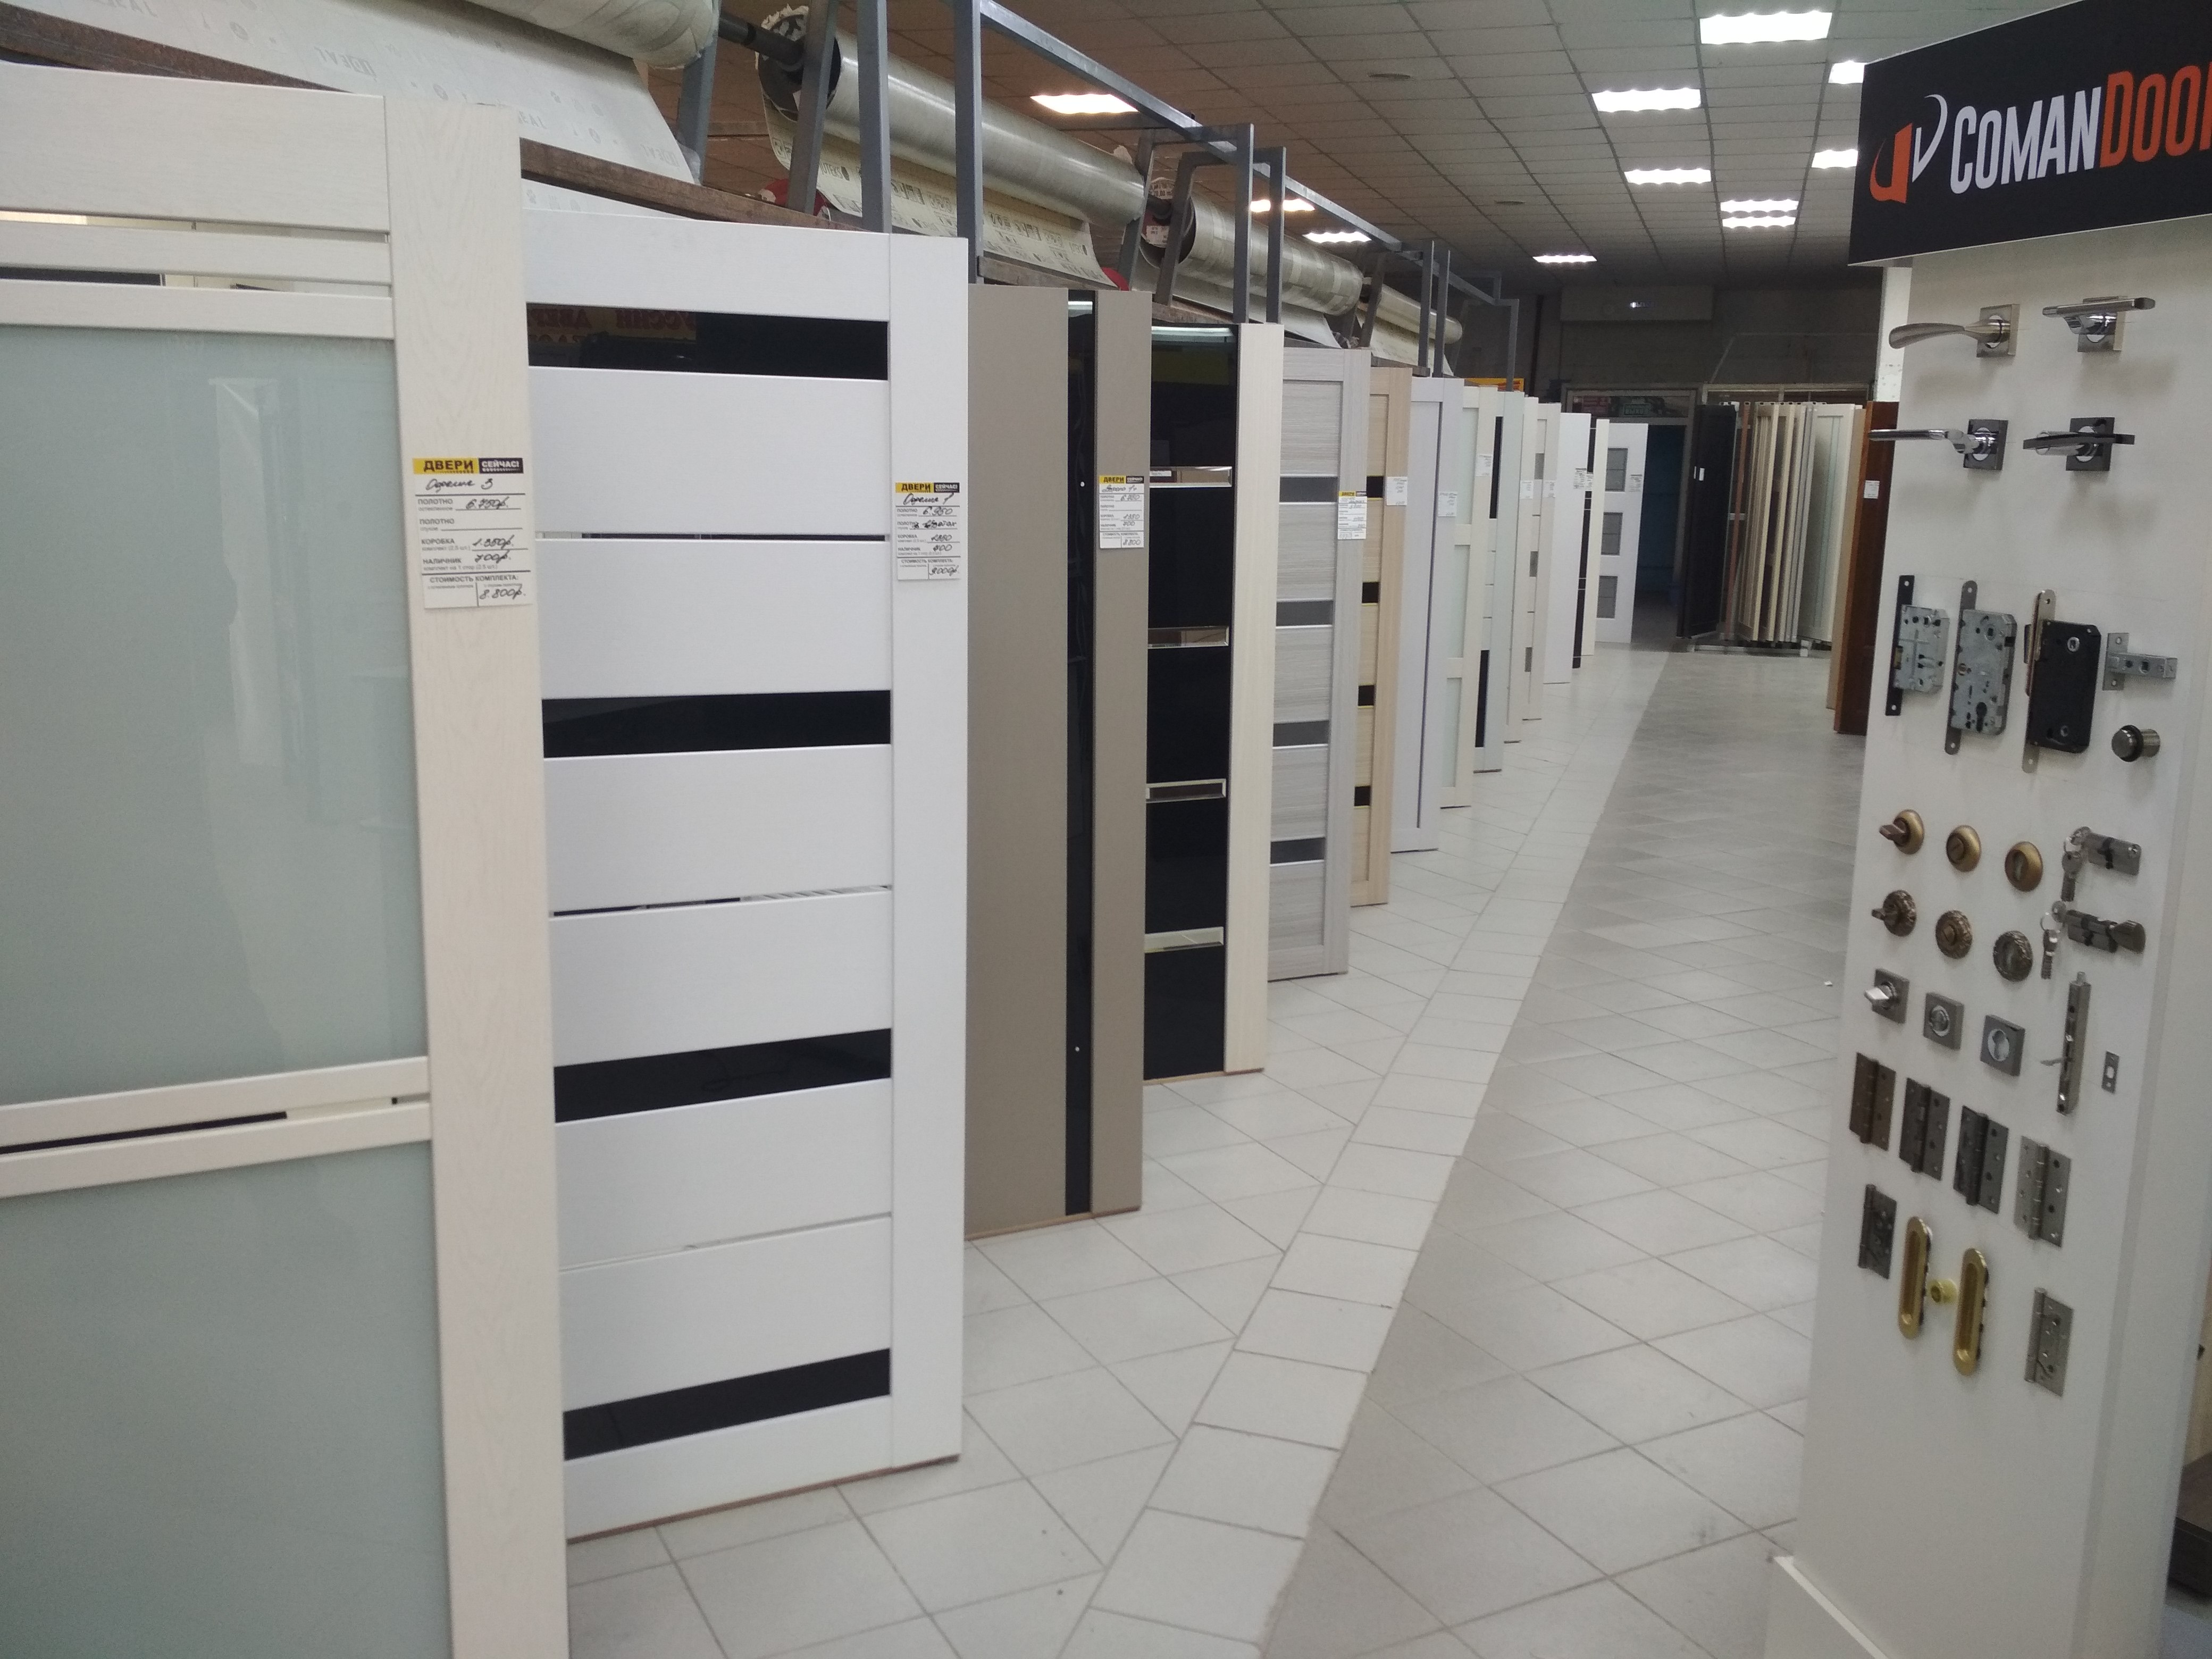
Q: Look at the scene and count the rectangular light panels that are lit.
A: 11